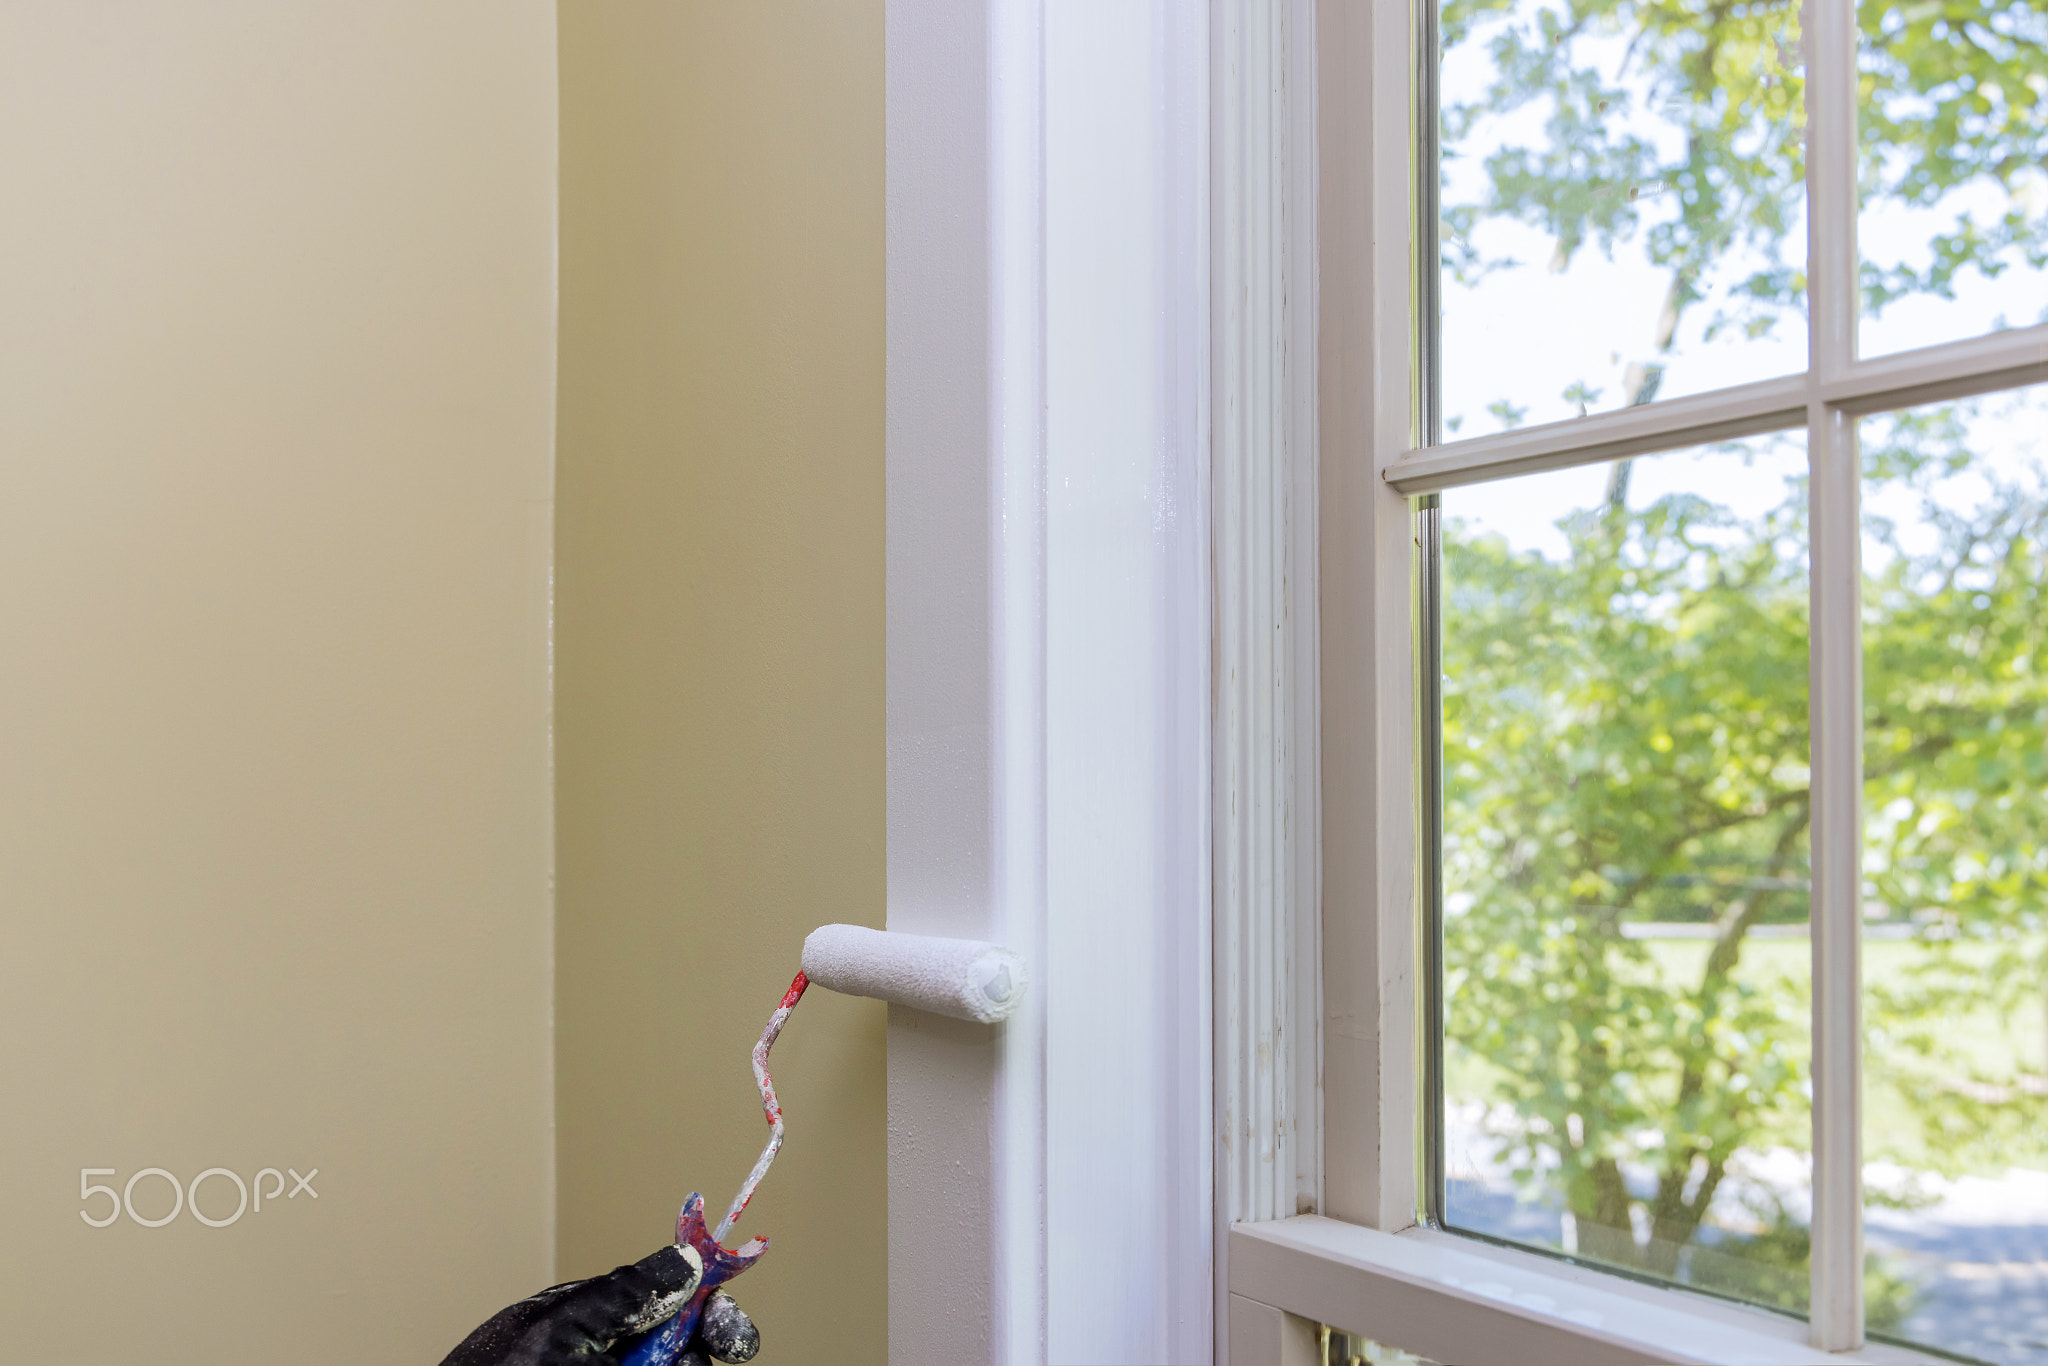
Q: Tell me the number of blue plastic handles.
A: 1